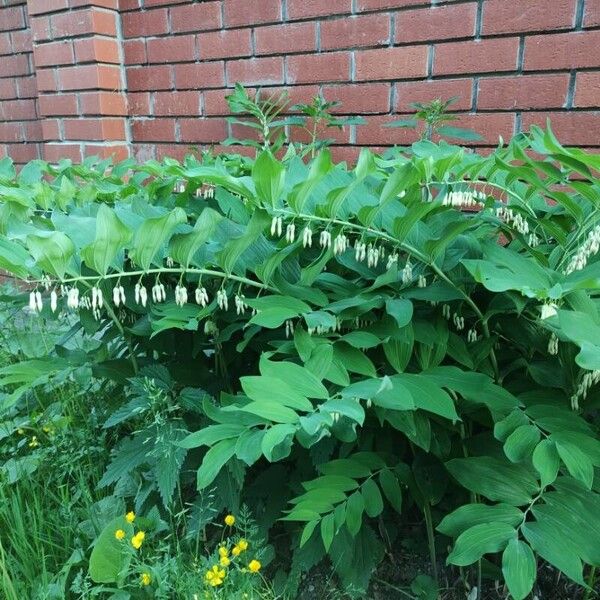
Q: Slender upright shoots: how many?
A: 3